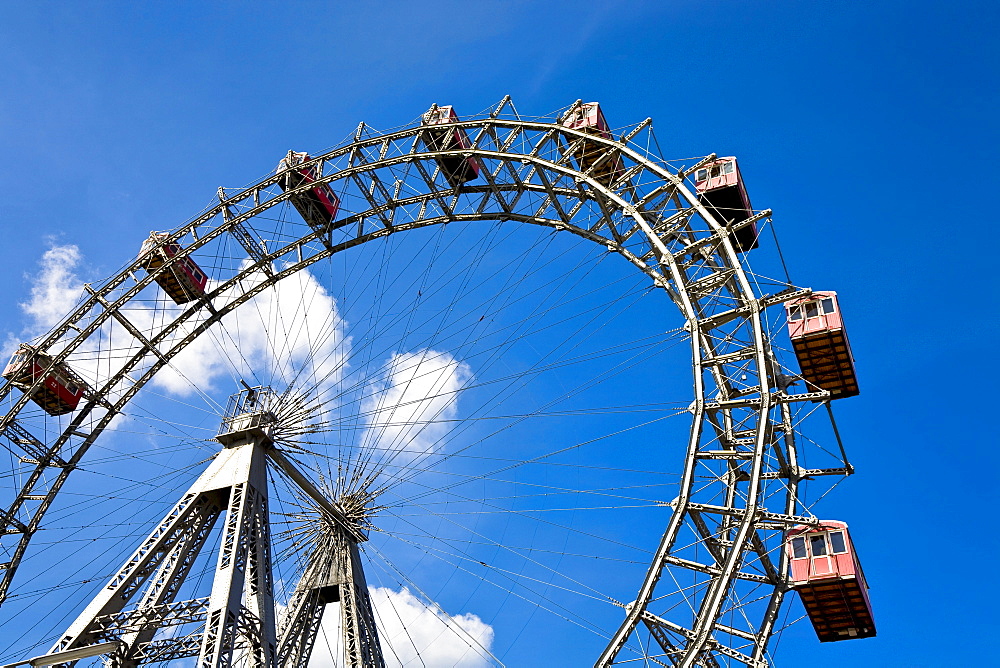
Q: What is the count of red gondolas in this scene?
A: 8